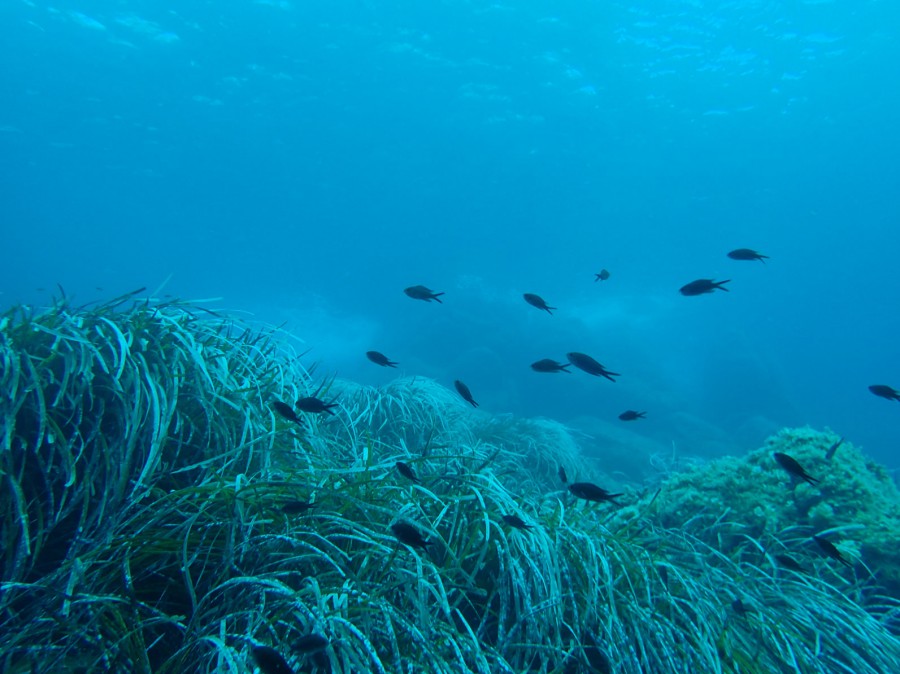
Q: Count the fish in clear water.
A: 11